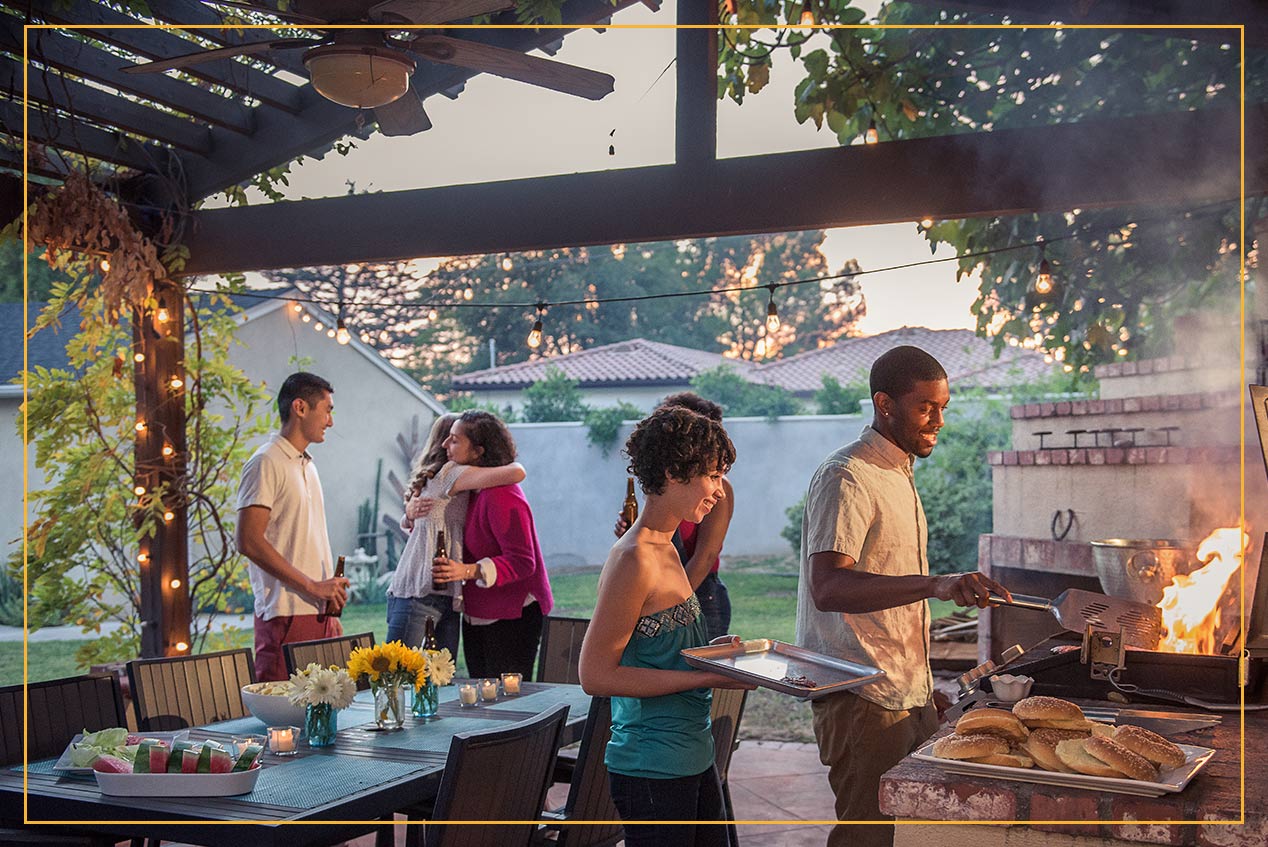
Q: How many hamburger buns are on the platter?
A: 6